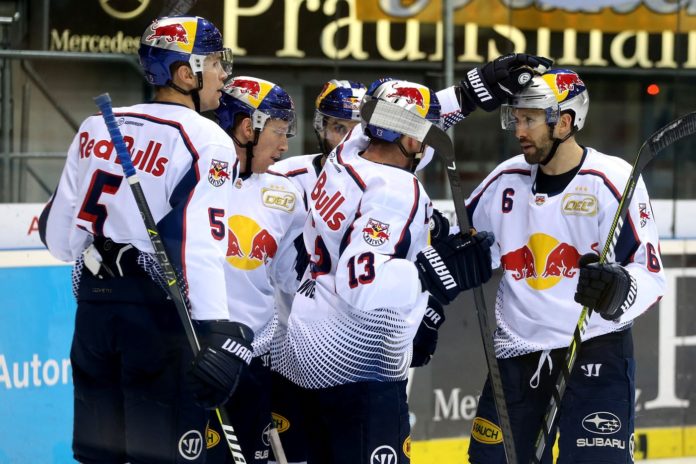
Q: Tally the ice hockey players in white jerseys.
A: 5